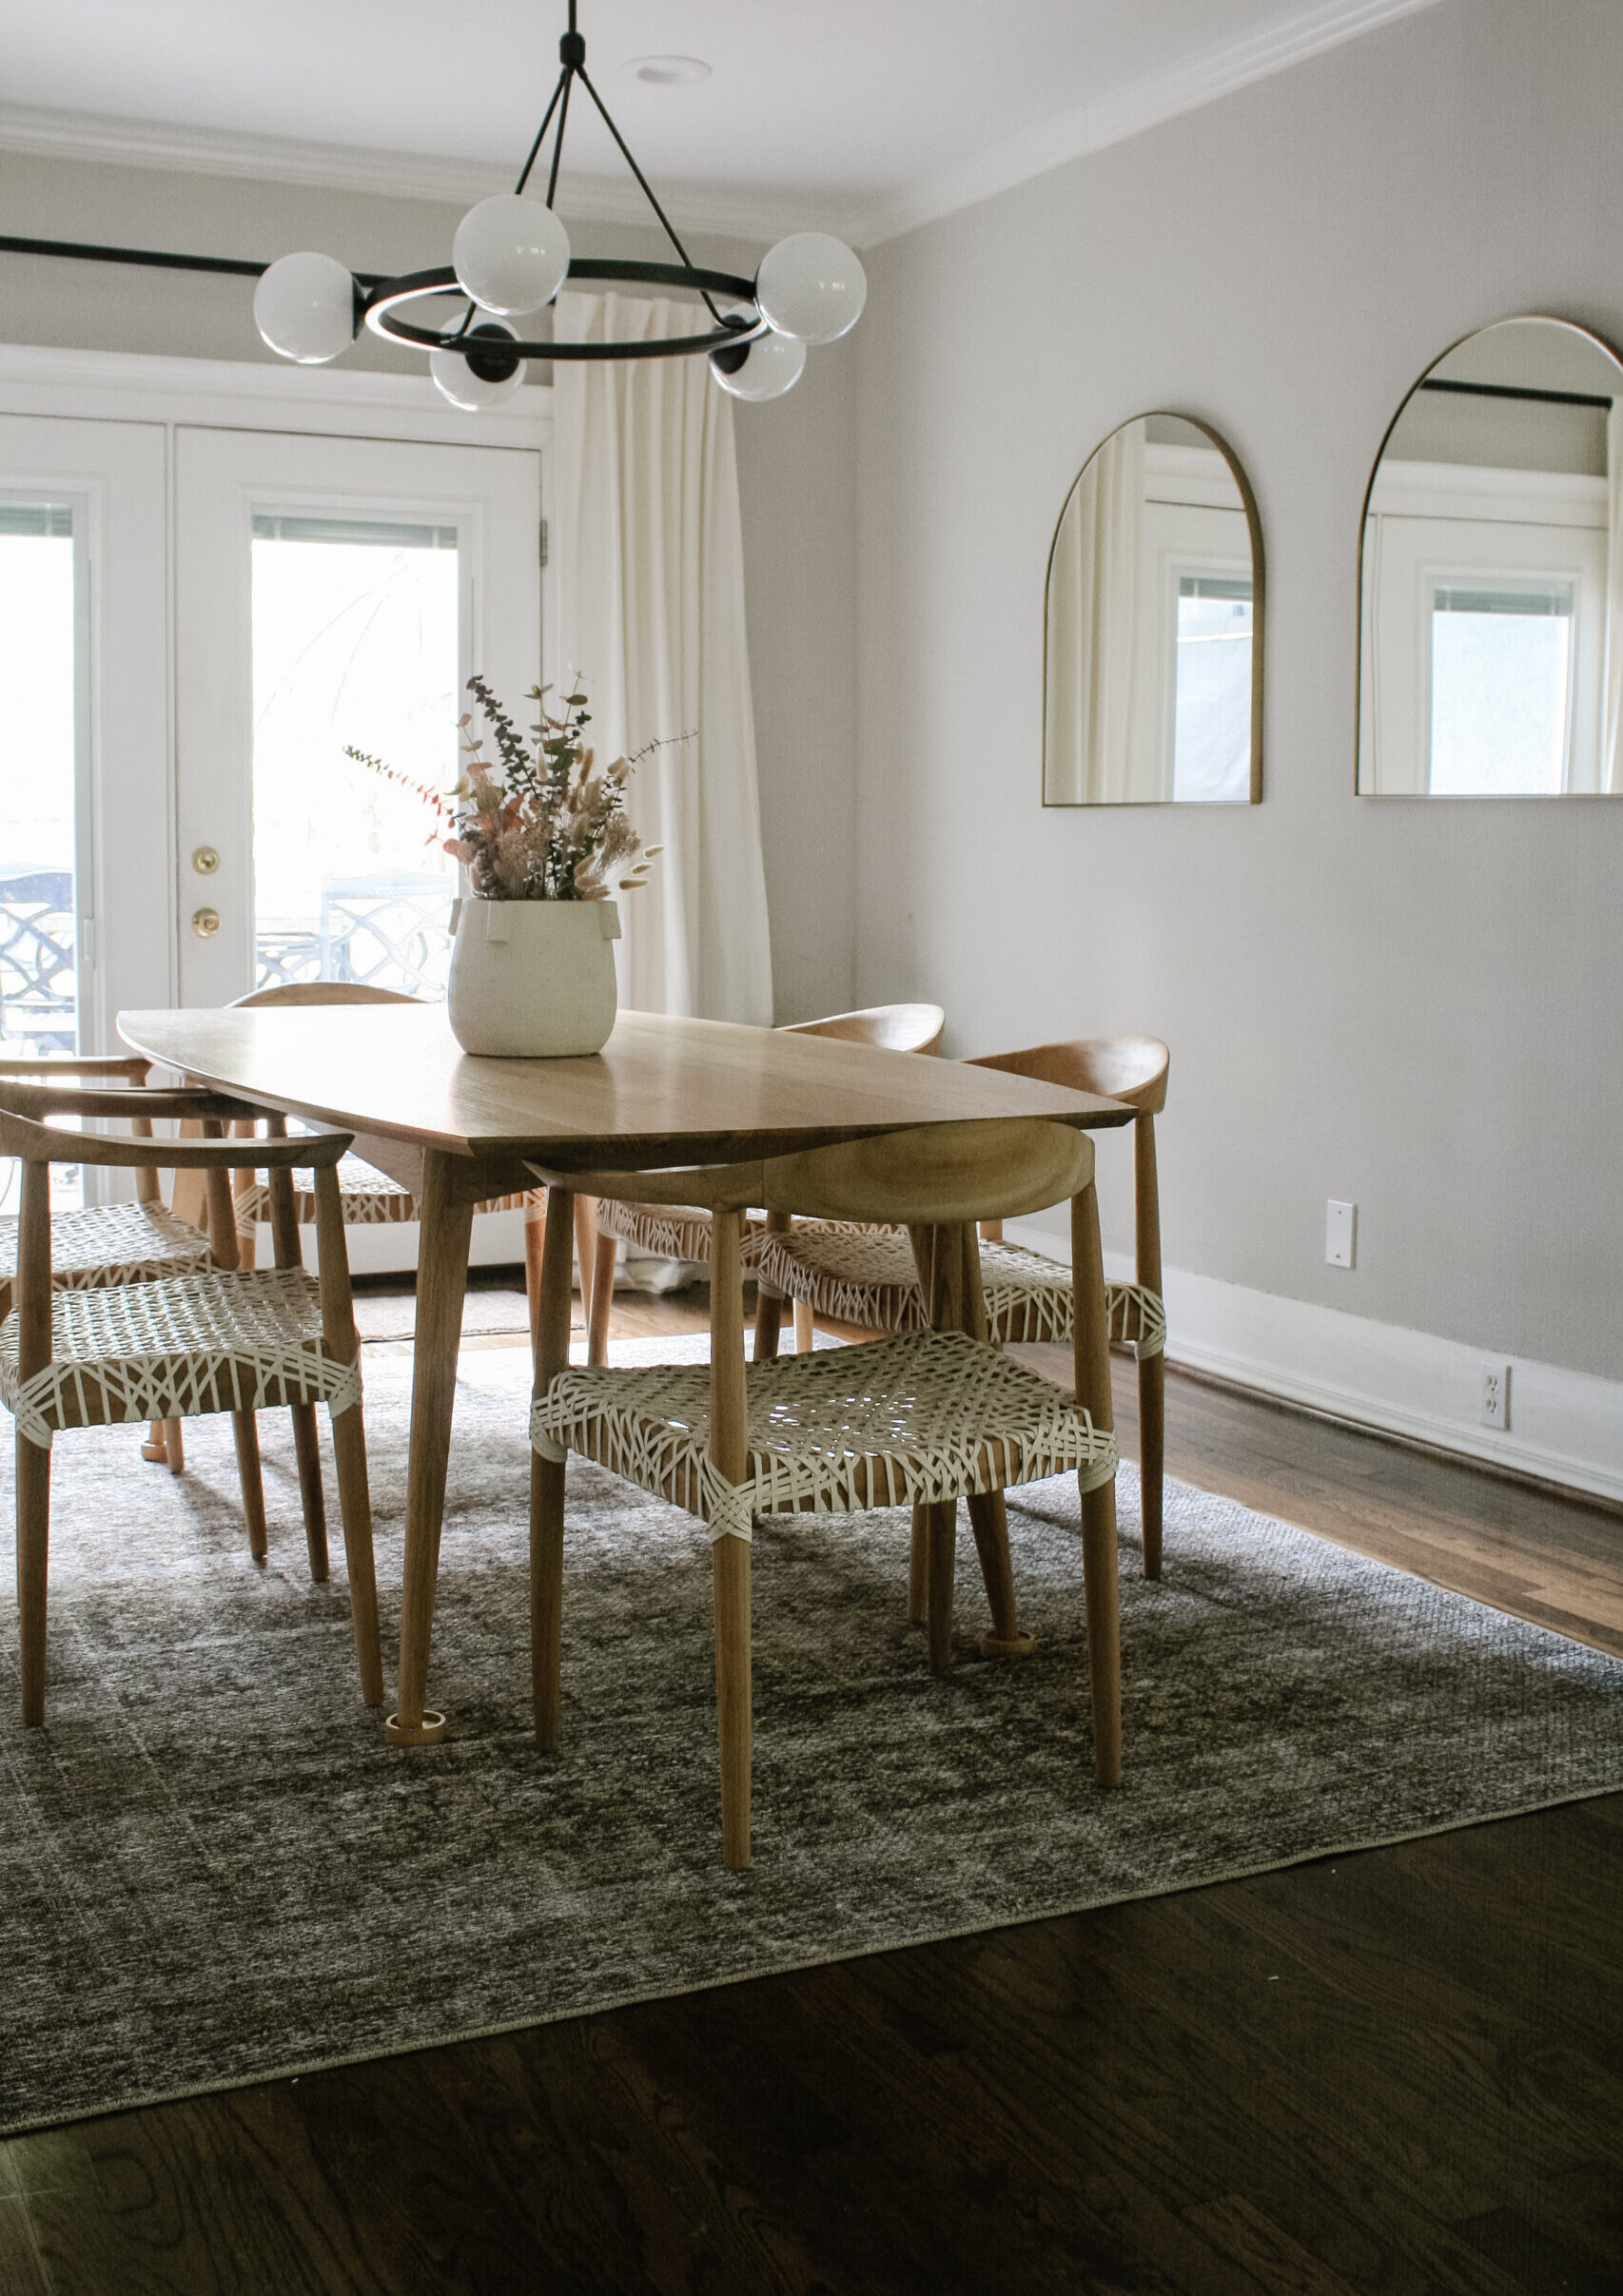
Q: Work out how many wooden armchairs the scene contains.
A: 6